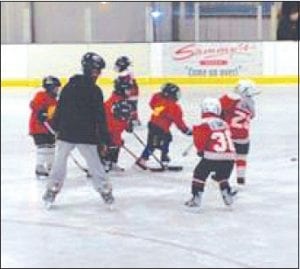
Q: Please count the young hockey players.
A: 7